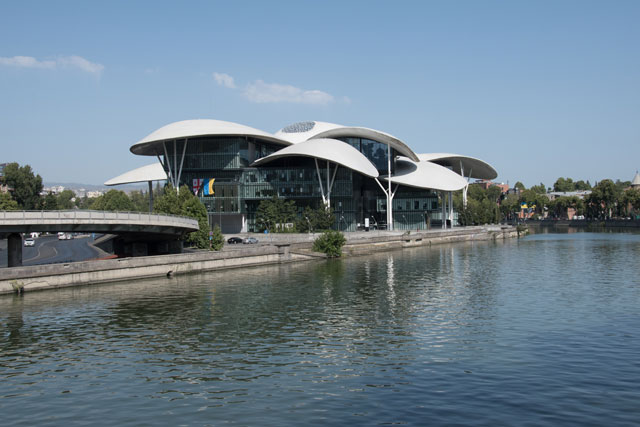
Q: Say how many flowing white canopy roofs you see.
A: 6